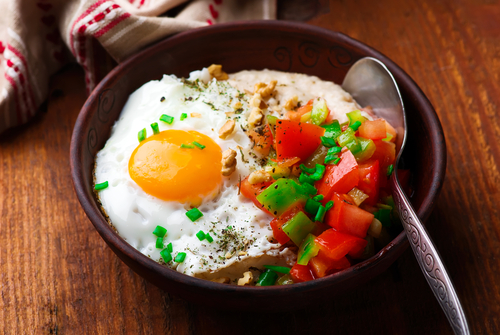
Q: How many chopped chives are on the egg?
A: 15